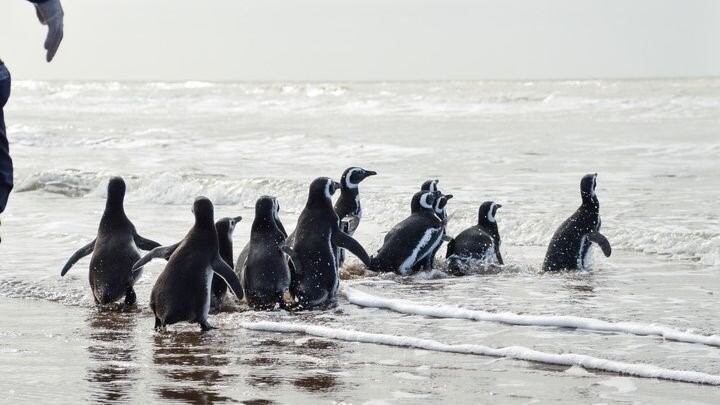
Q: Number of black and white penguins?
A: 11